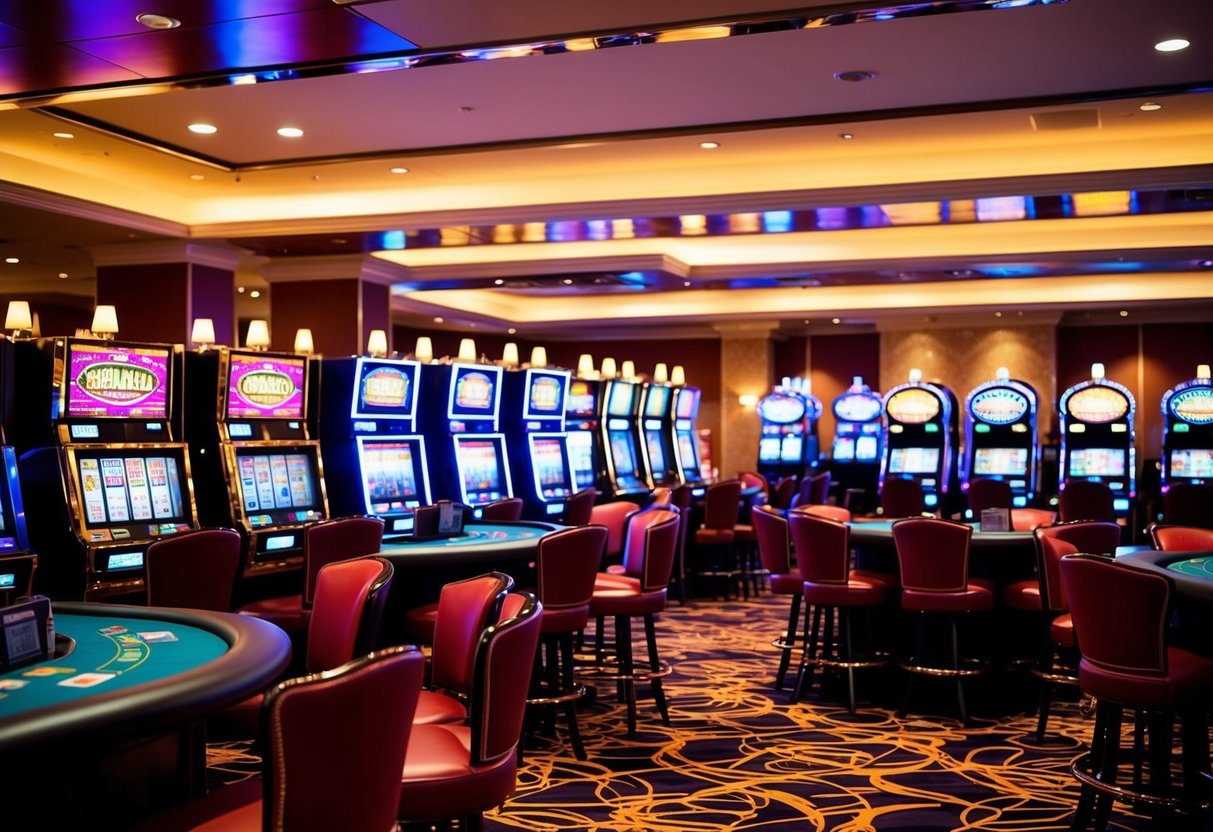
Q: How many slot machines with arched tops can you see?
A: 6